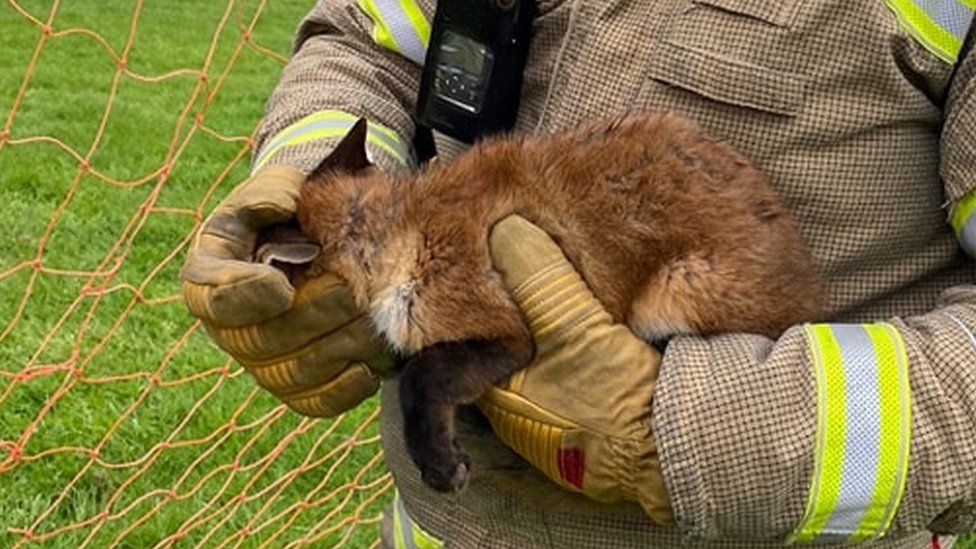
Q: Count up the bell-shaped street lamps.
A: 0